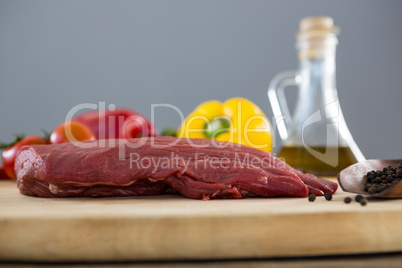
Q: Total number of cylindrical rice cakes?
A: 0